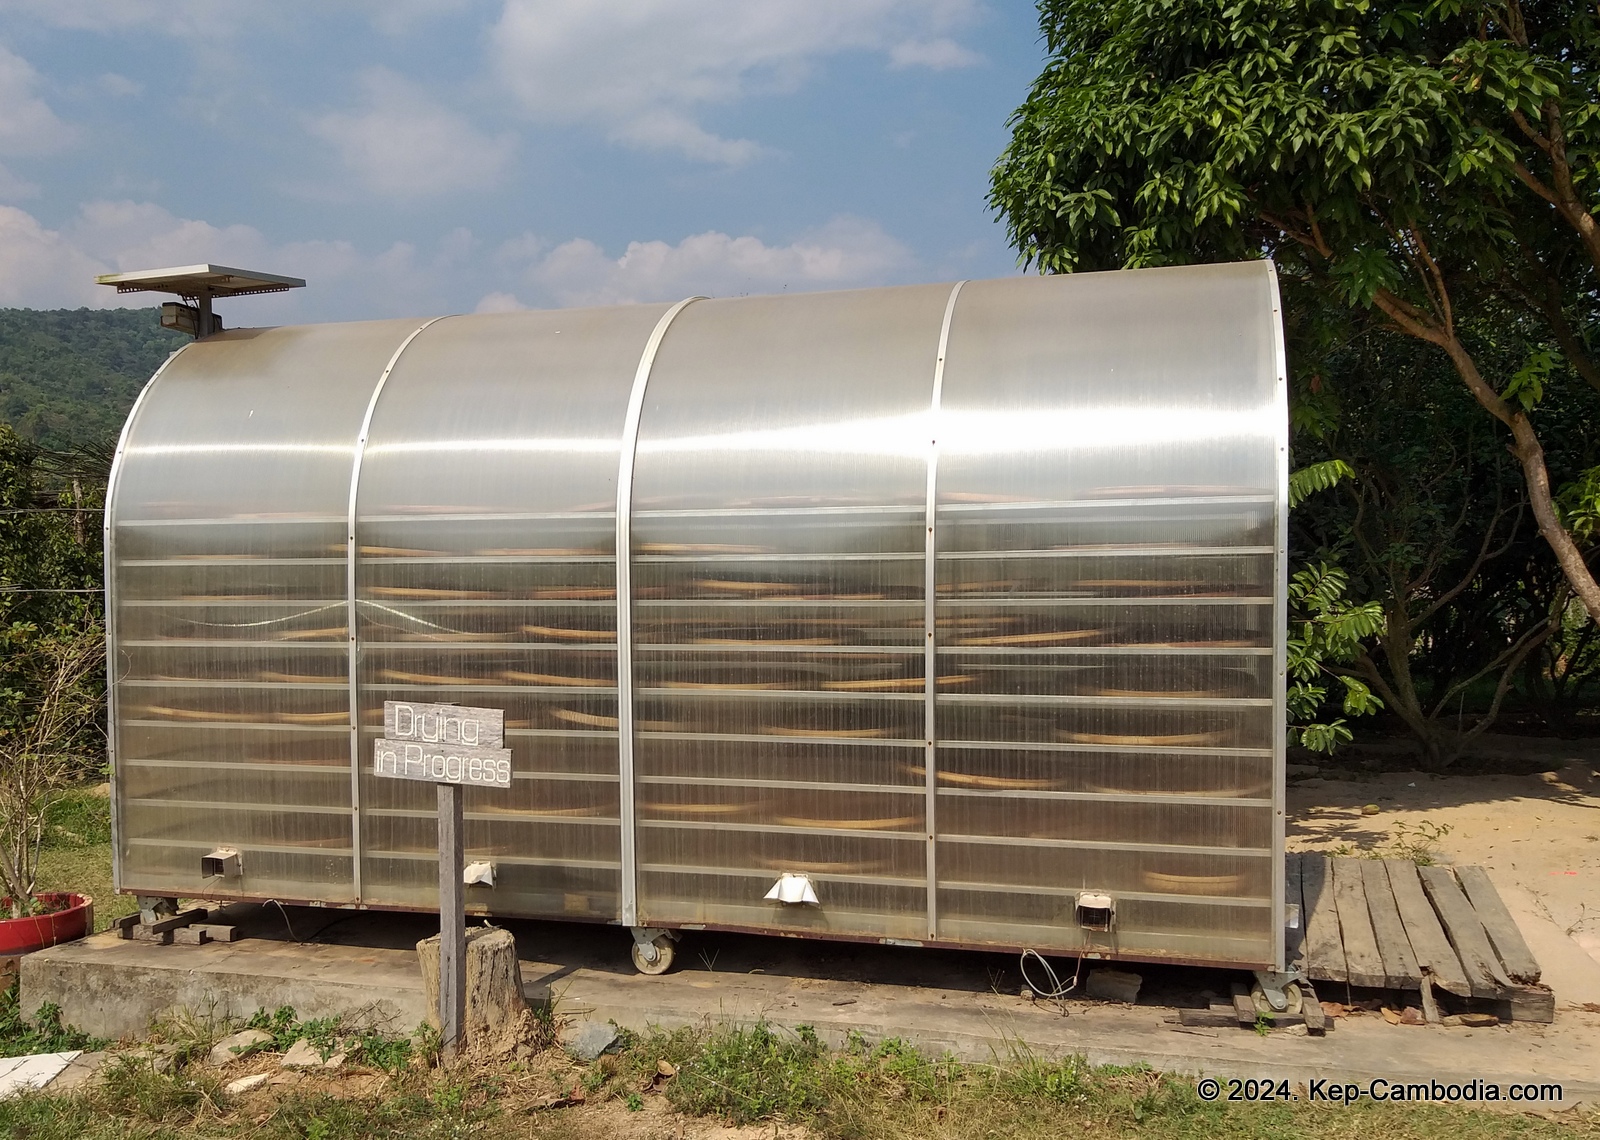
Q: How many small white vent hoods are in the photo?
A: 4